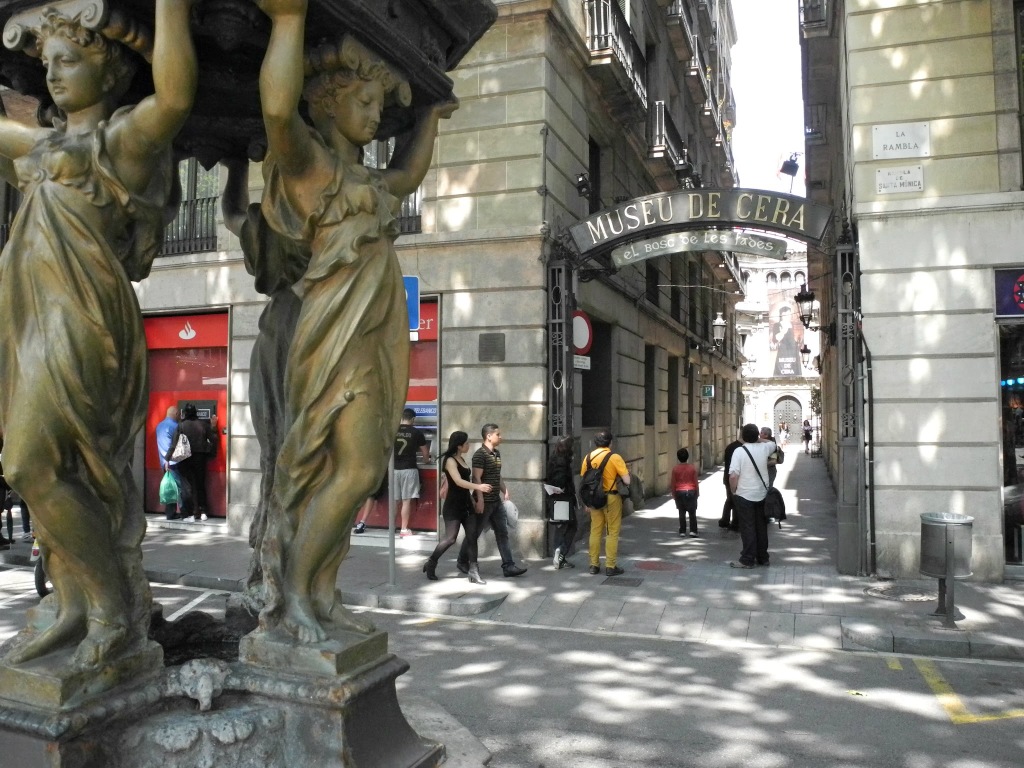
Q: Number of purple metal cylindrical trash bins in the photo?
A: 0